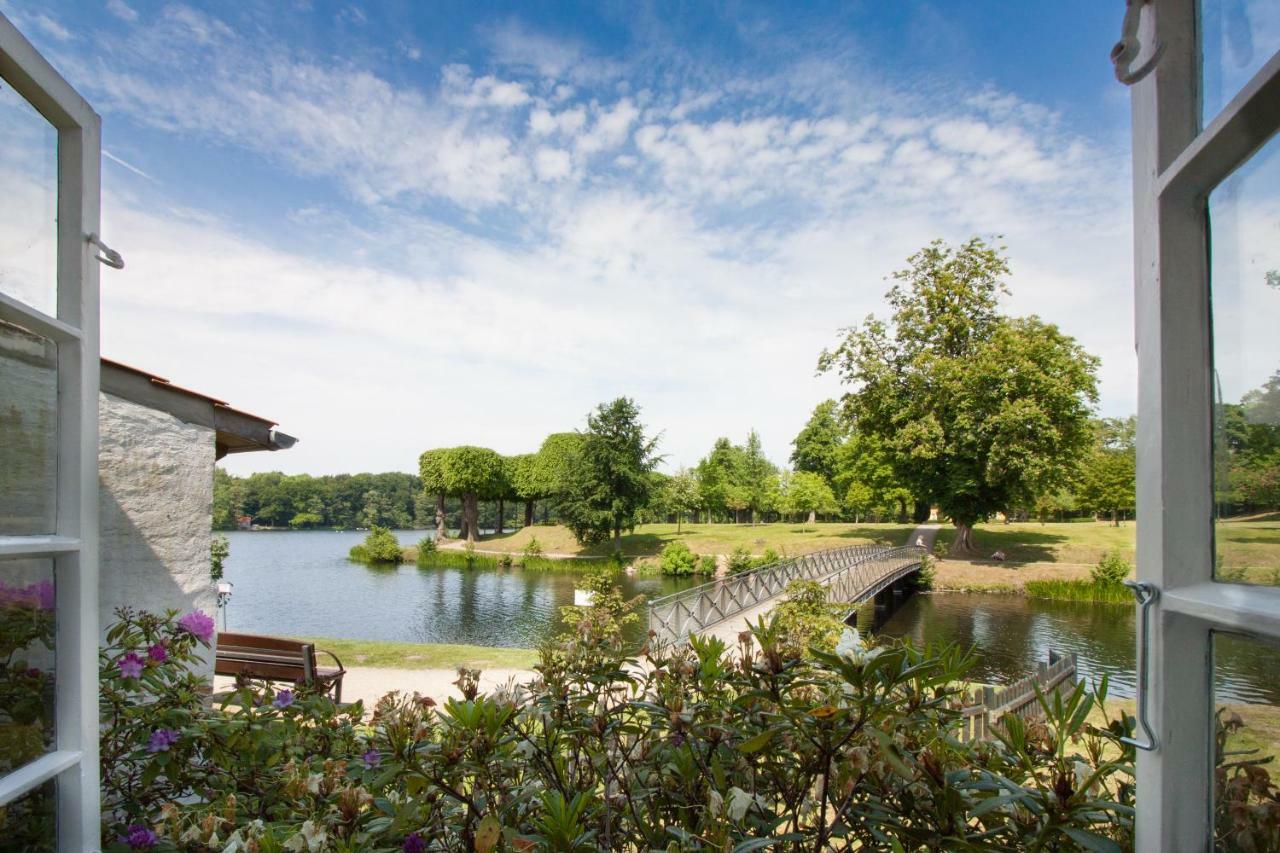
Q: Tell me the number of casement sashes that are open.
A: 2